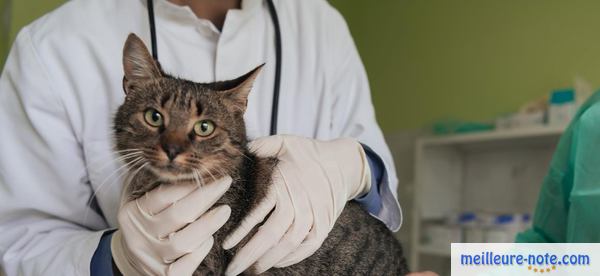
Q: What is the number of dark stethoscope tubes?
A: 2